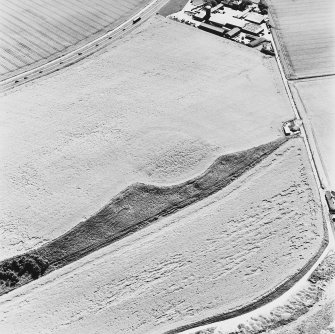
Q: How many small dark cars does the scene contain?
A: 8